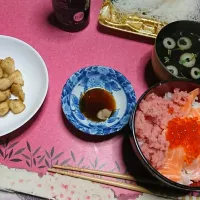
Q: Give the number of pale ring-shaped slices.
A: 5